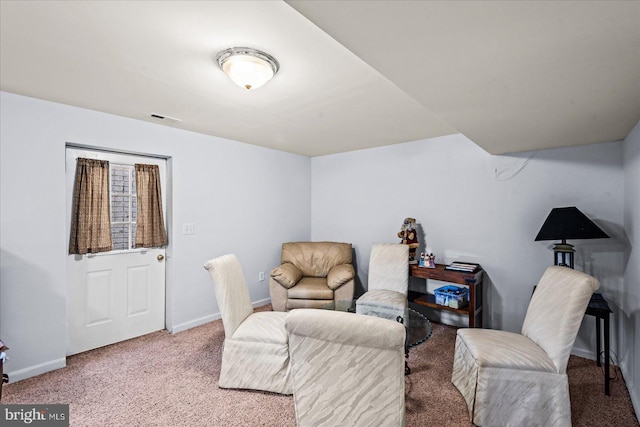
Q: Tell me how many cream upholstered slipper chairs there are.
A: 4